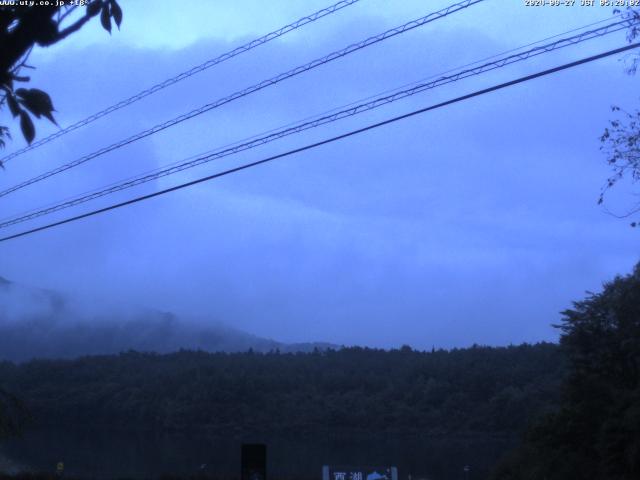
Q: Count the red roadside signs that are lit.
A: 0